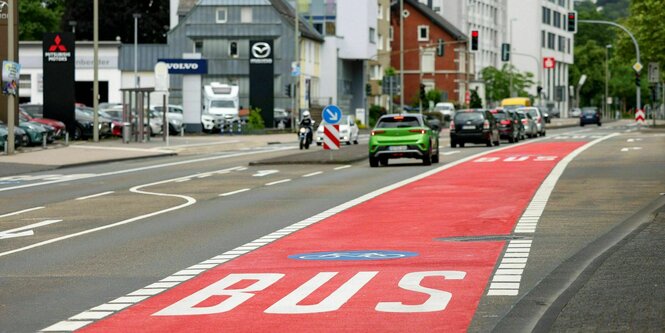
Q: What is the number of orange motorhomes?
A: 0